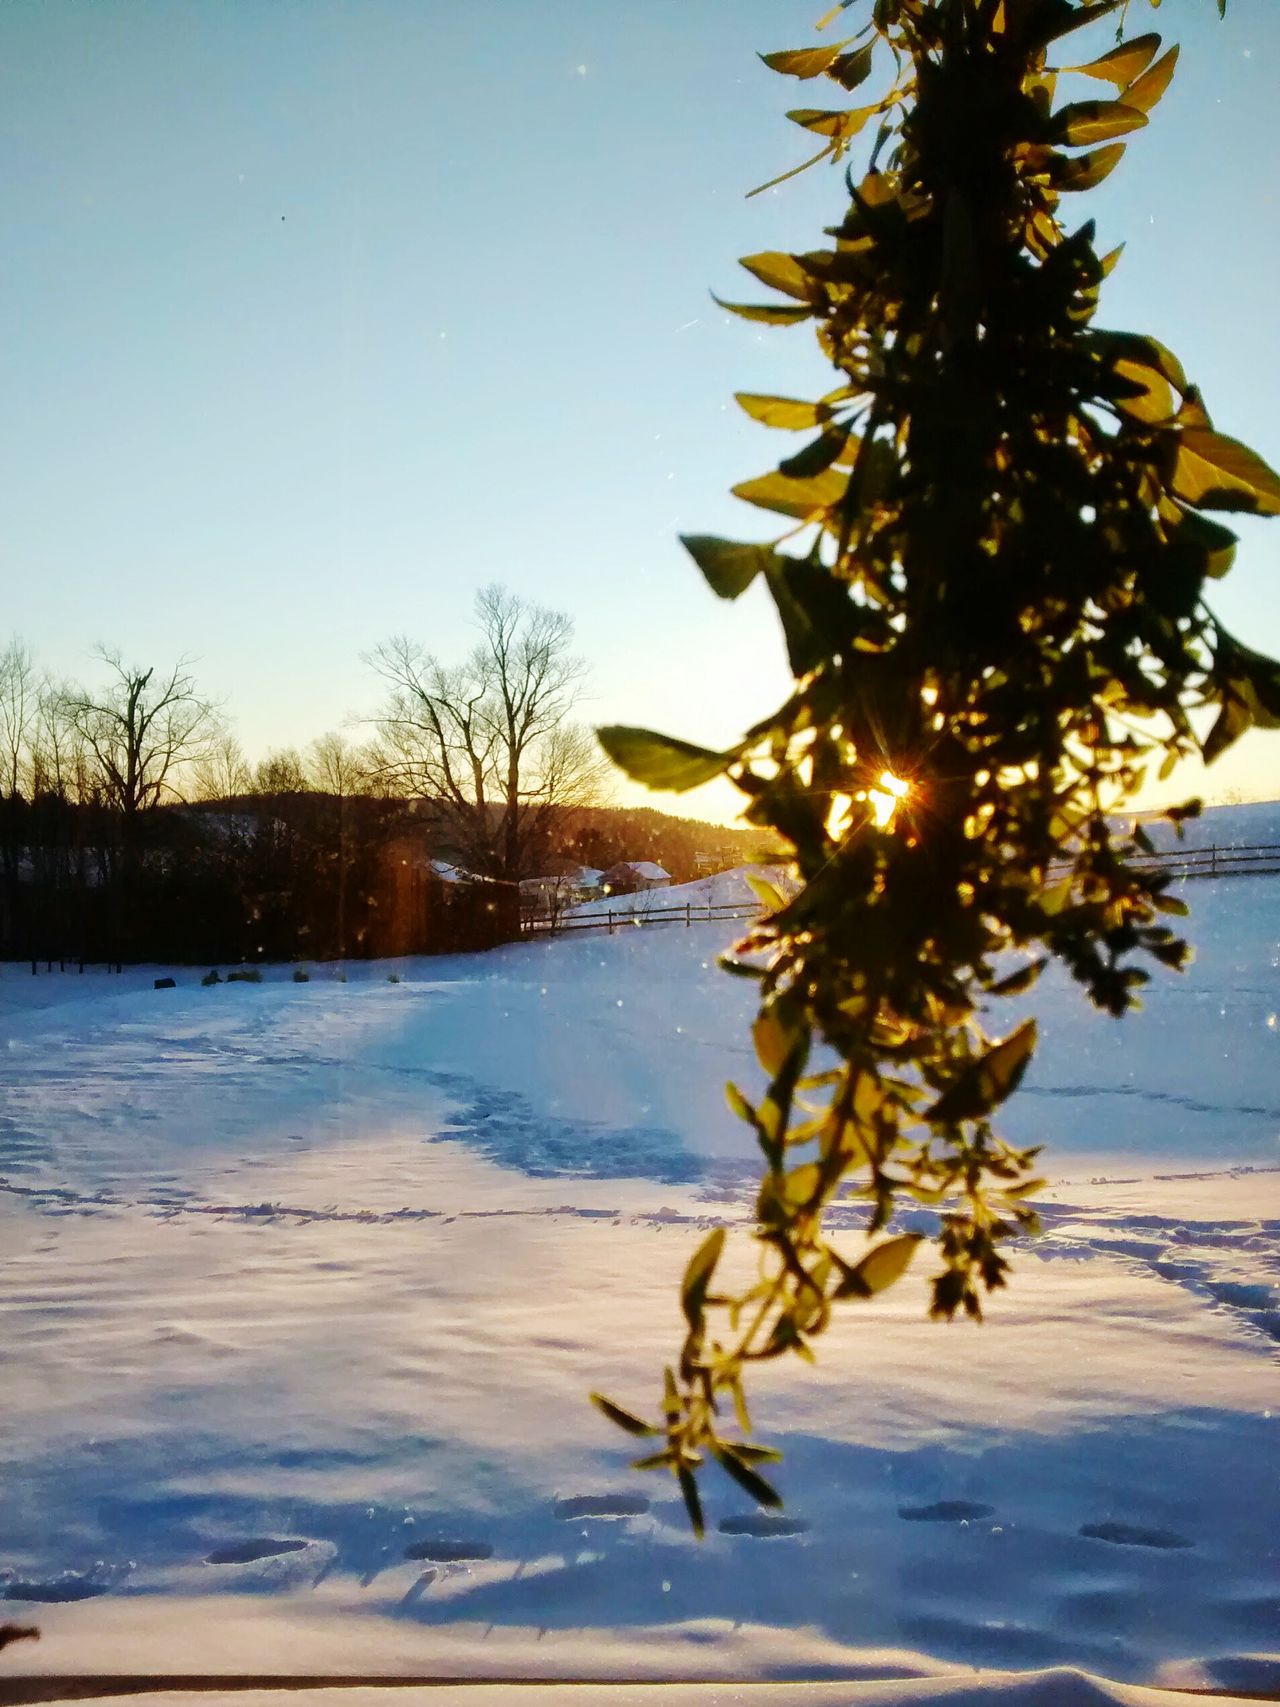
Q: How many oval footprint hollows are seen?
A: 7